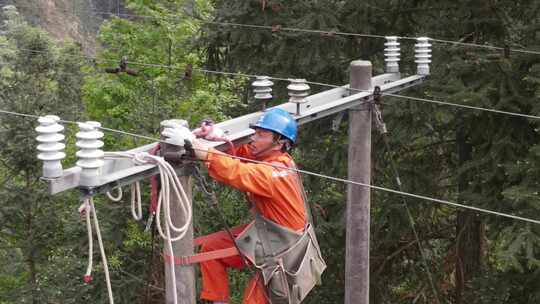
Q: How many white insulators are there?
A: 6